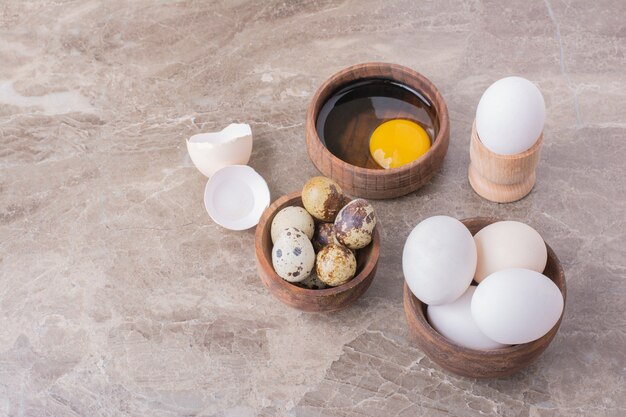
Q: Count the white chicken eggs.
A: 5